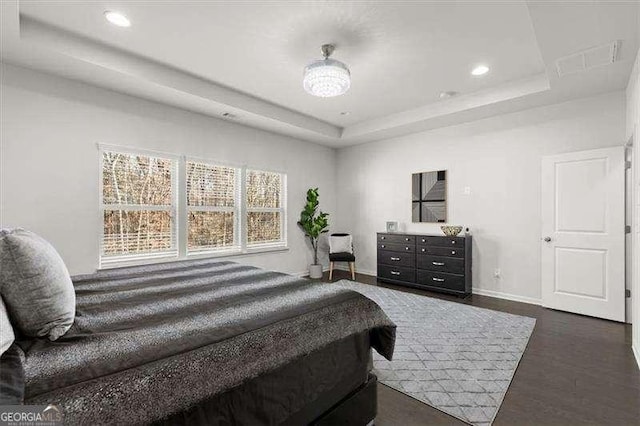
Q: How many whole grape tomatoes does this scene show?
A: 0